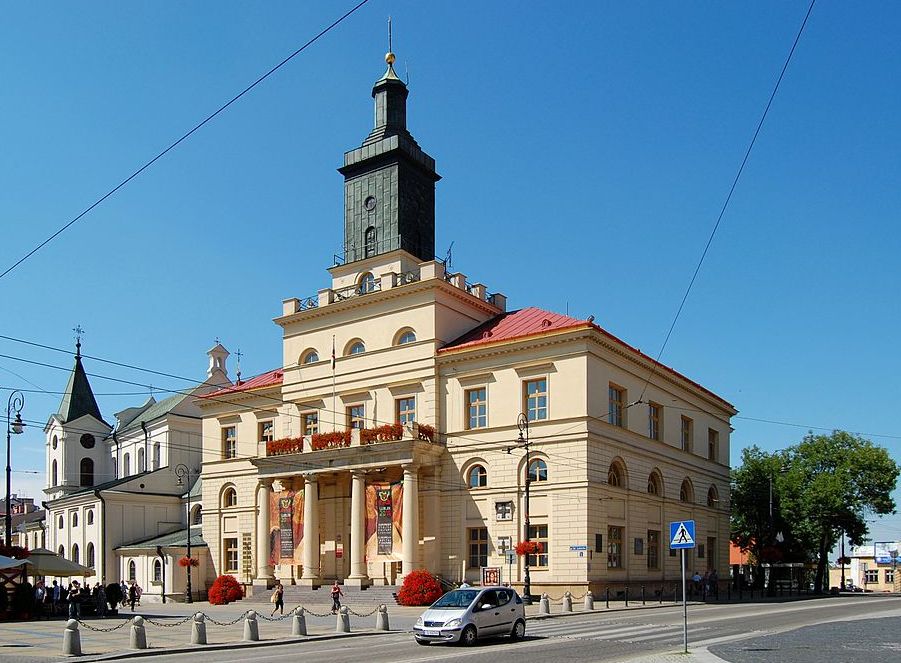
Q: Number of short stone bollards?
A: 10